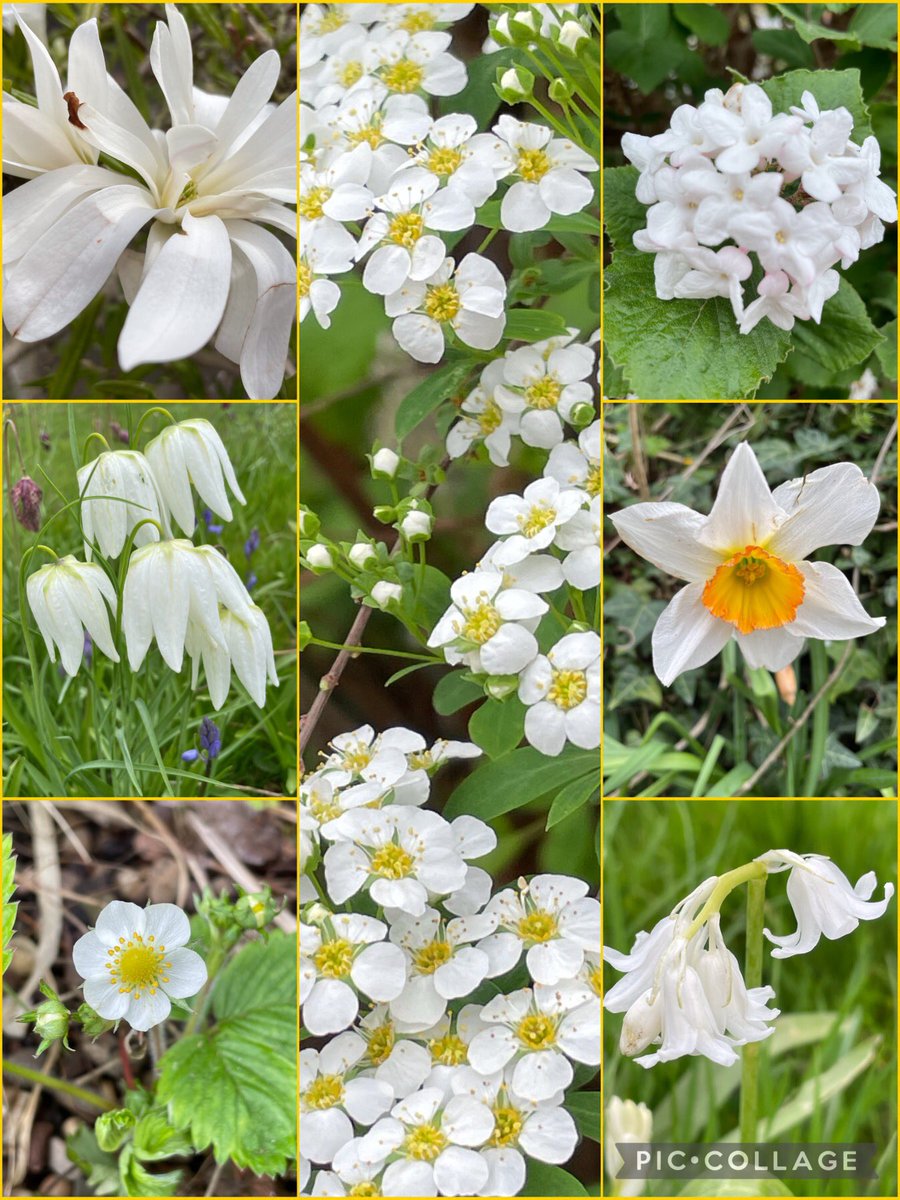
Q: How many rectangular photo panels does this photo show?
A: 7